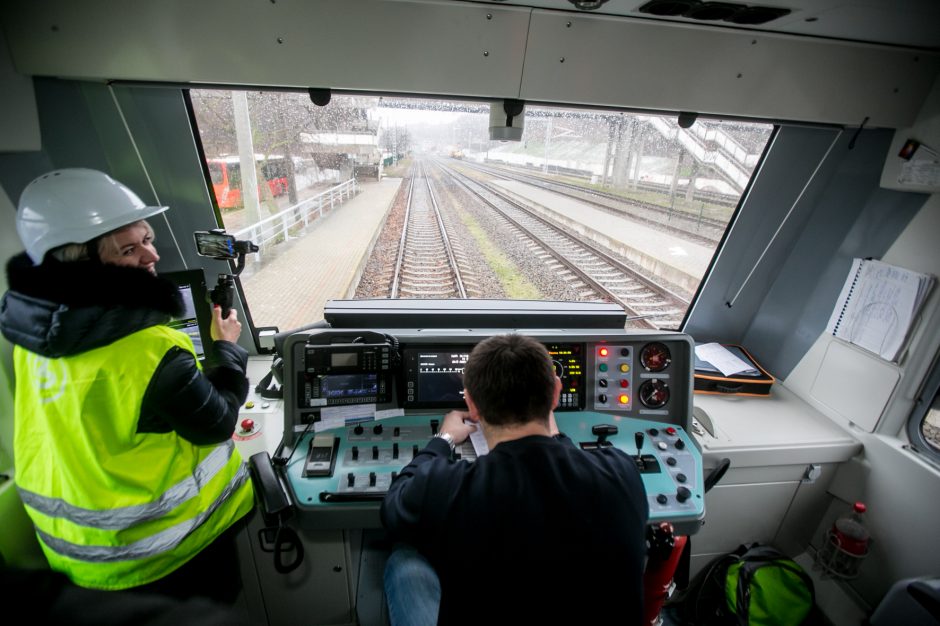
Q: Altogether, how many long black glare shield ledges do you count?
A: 1